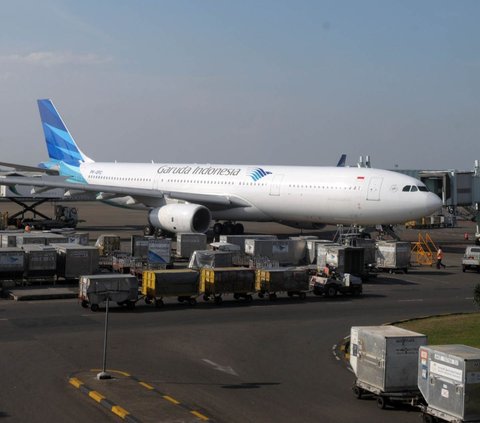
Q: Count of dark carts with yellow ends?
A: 3